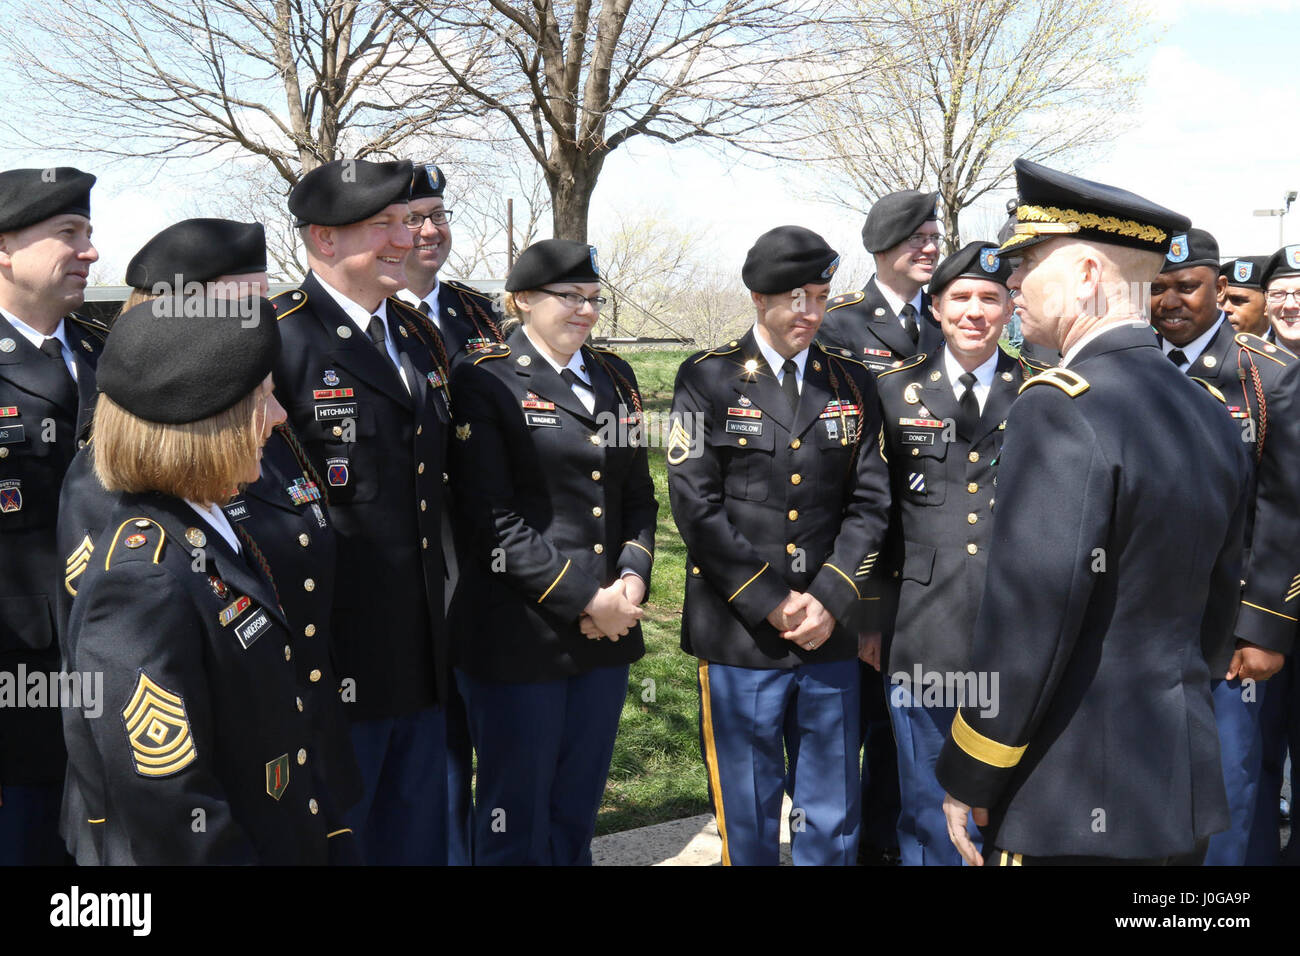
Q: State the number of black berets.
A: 12